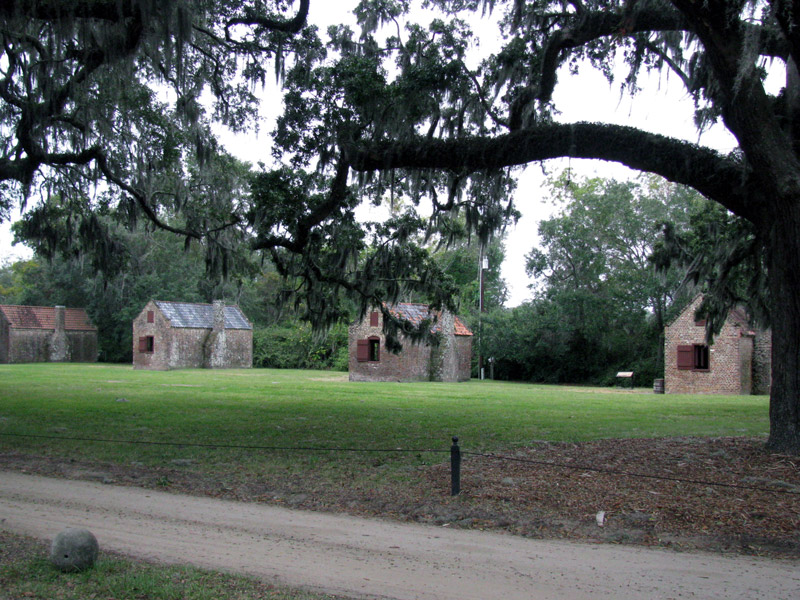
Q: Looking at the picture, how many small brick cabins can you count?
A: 4